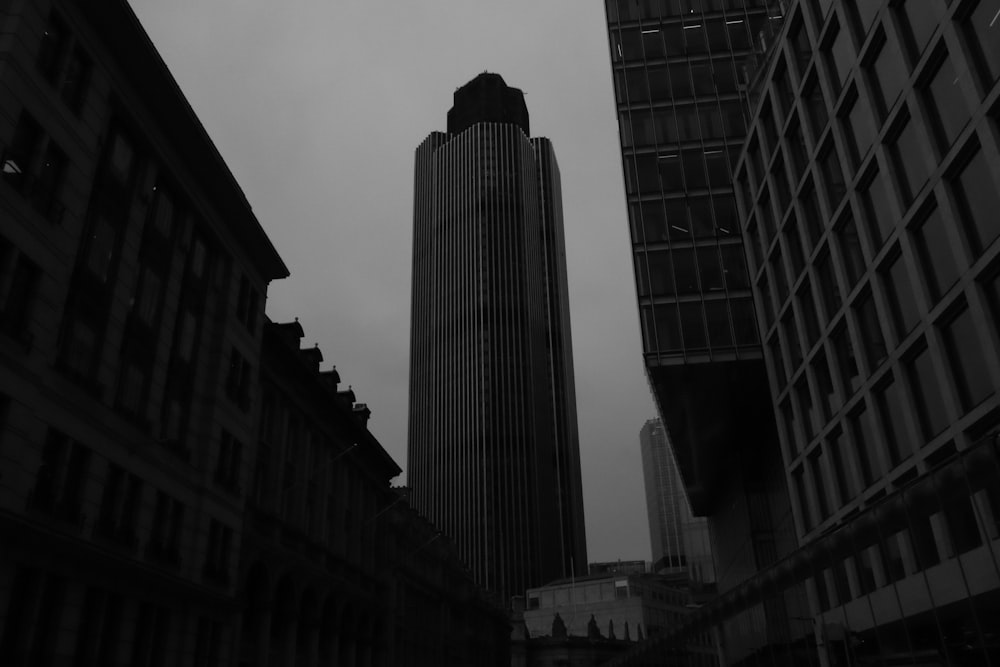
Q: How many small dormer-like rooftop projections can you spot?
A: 5